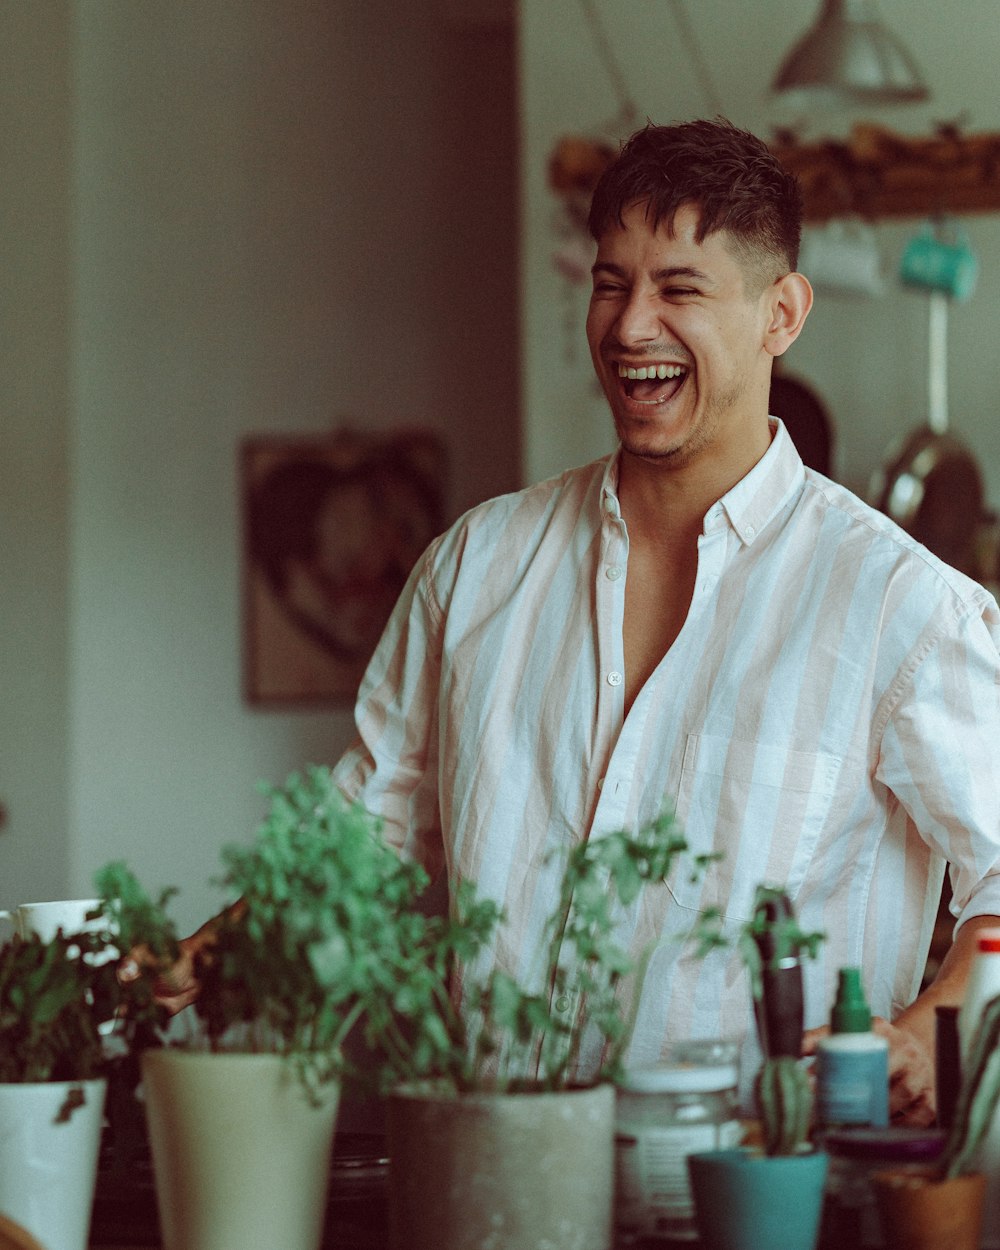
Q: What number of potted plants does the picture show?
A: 5